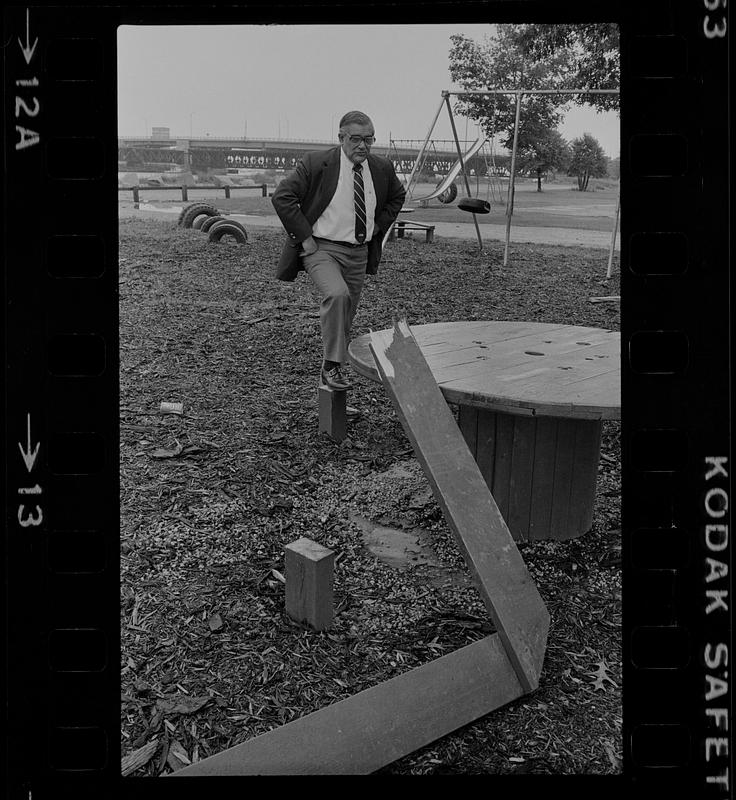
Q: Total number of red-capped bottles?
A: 0